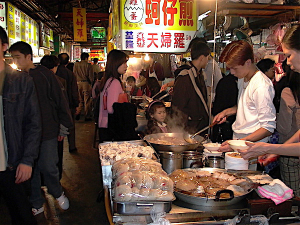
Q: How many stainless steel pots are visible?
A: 3